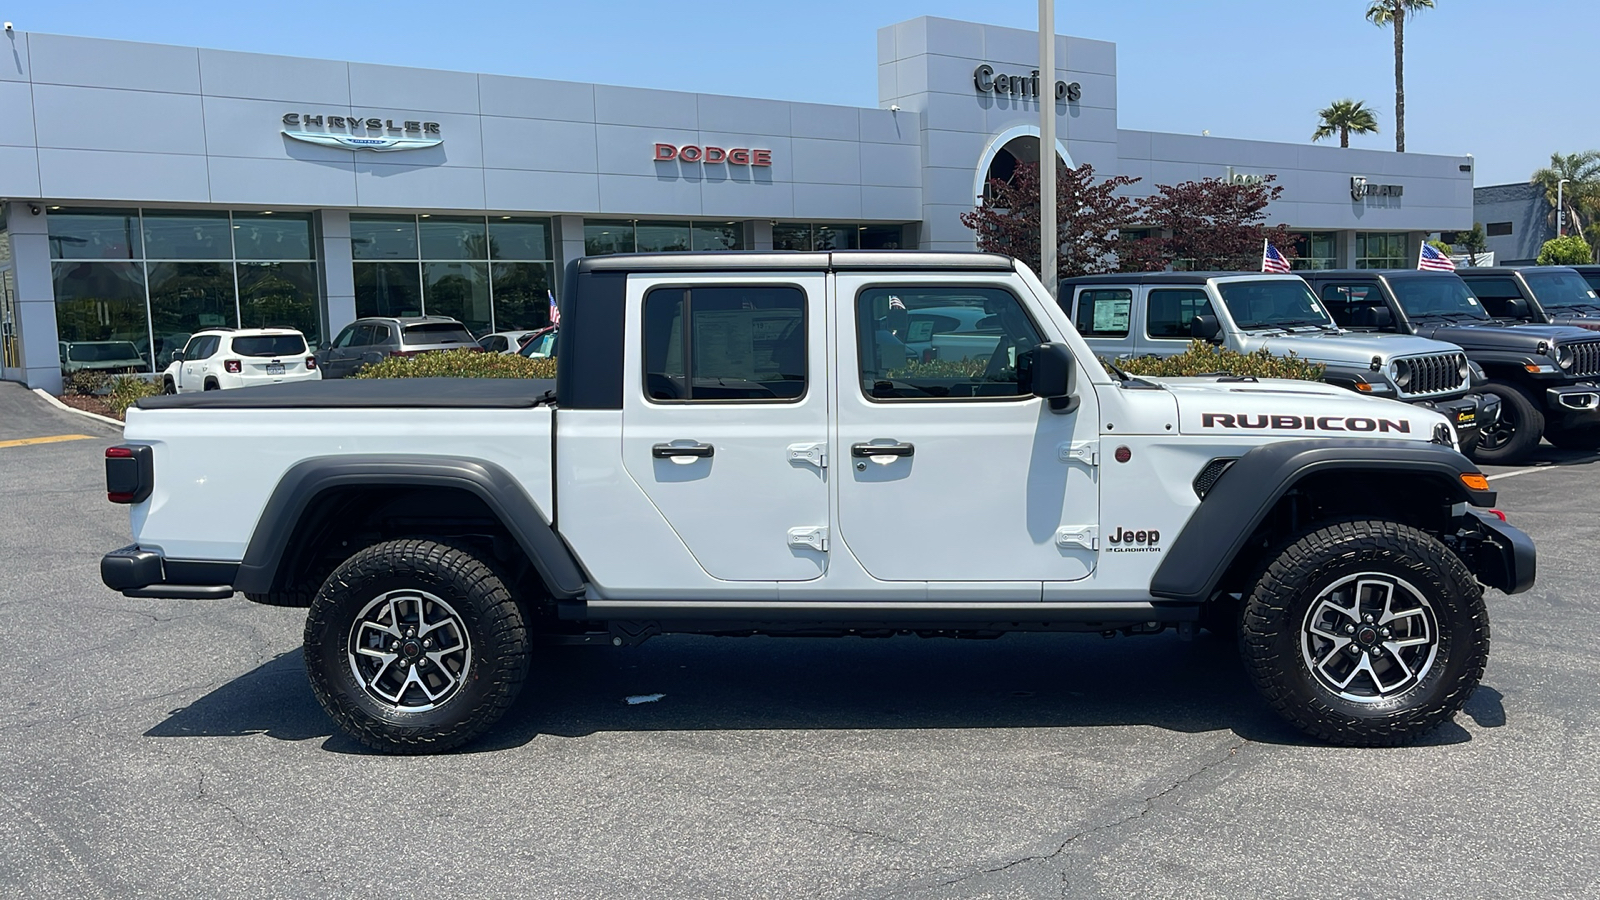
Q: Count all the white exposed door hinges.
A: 4